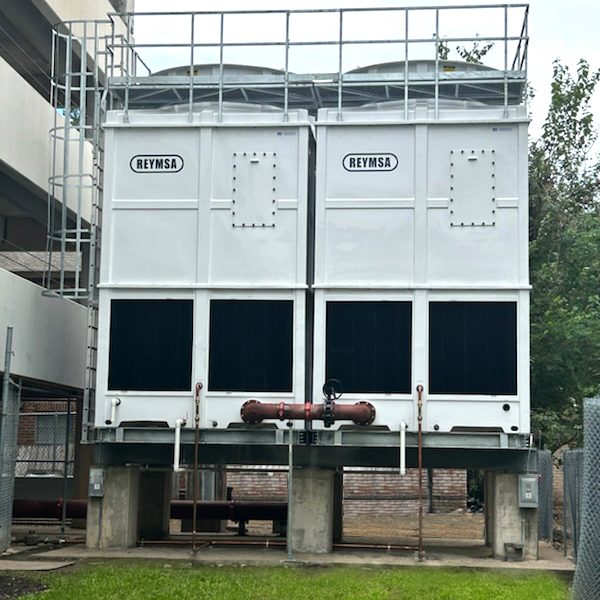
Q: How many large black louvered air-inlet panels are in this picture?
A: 4